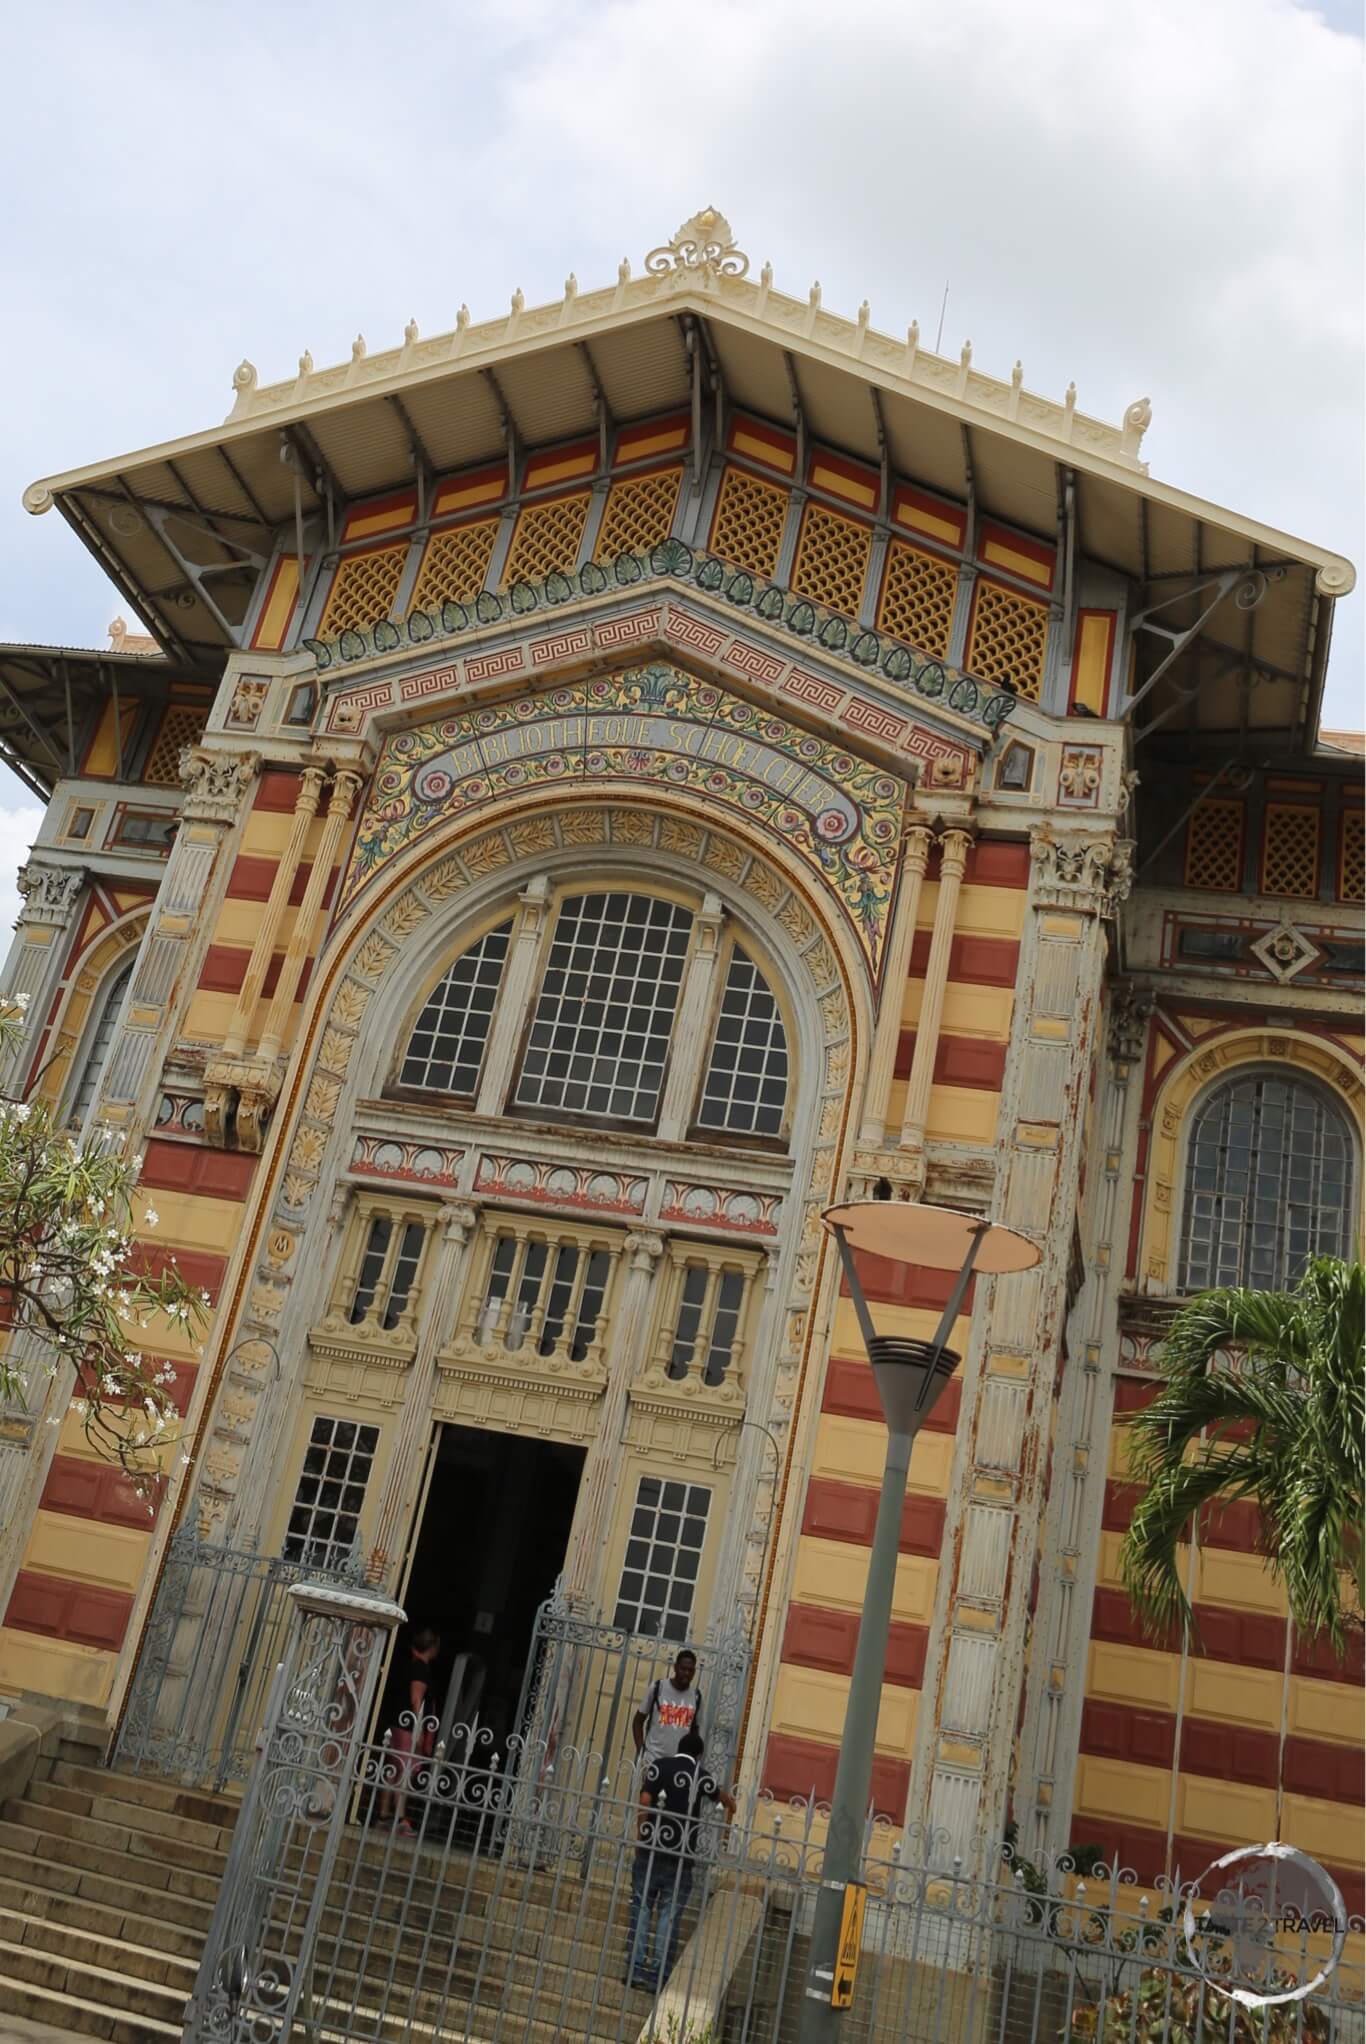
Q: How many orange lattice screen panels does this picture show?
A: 12